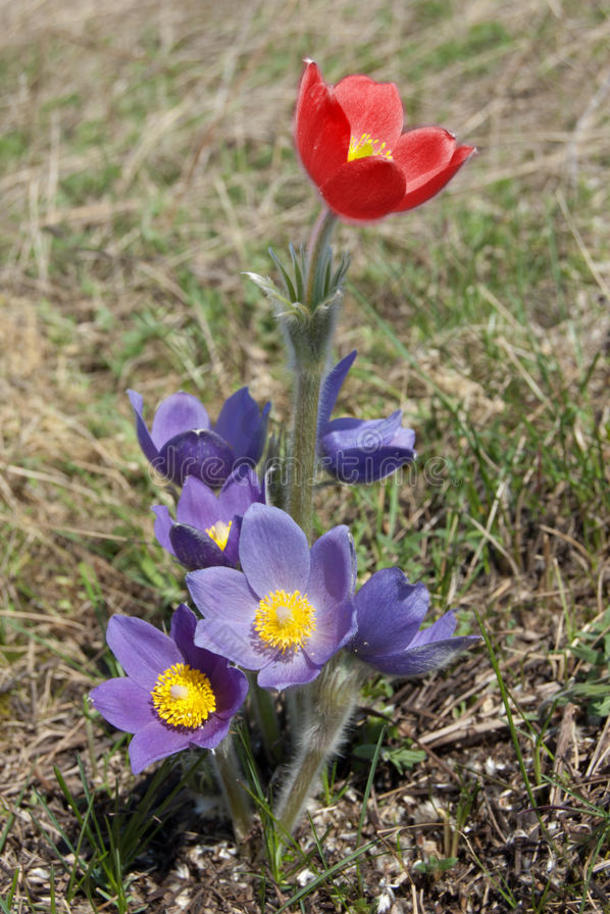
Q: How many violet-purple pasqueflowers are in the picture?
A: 6